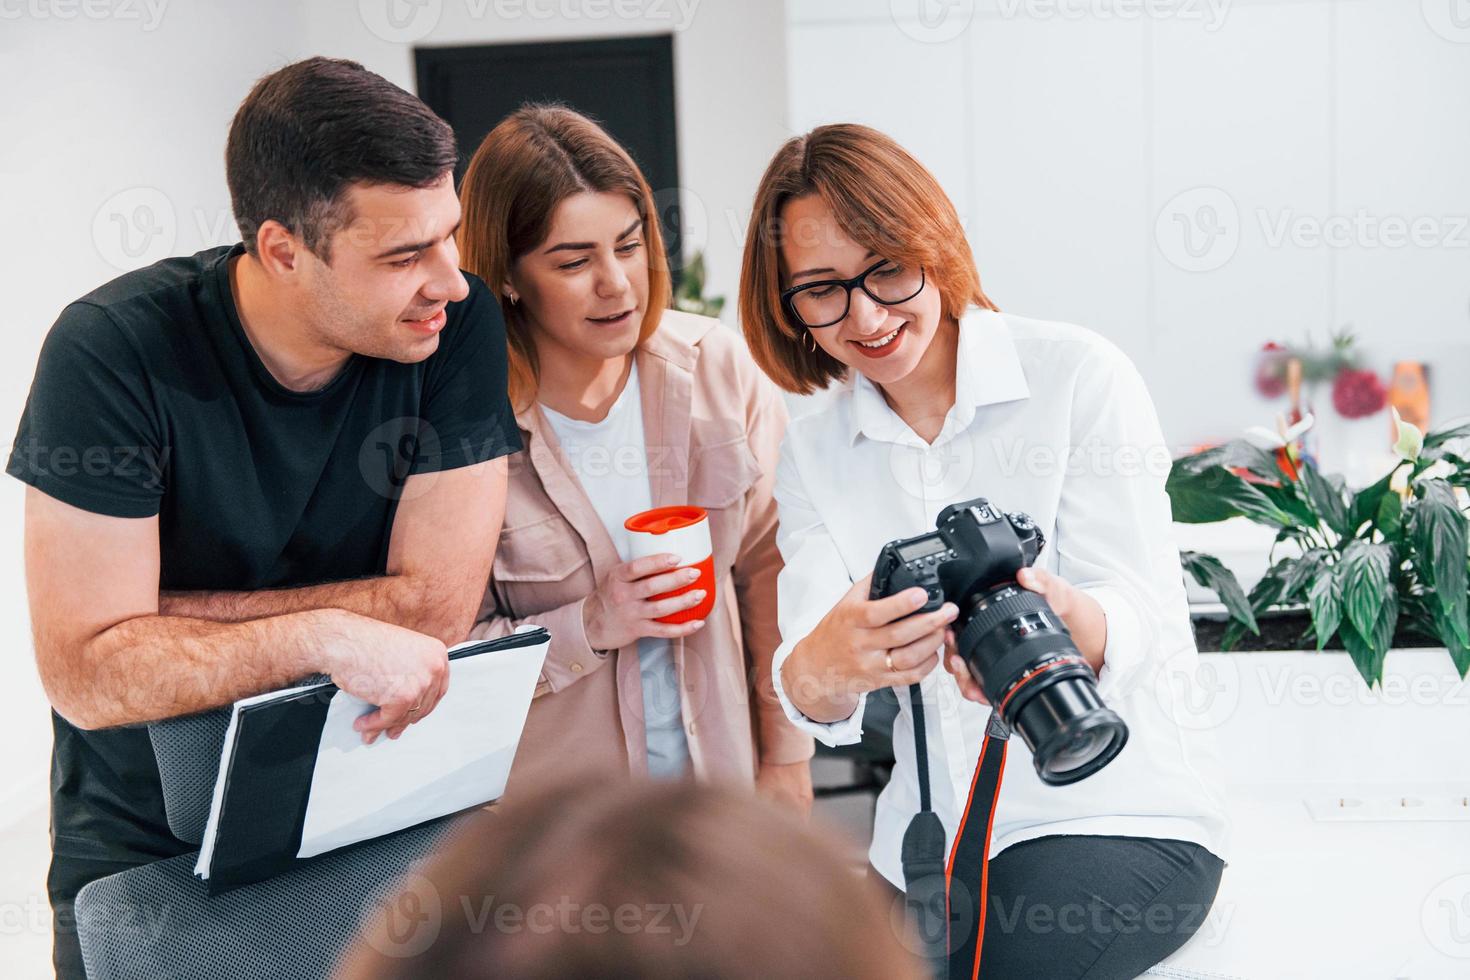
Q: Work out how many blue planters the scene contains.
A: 0